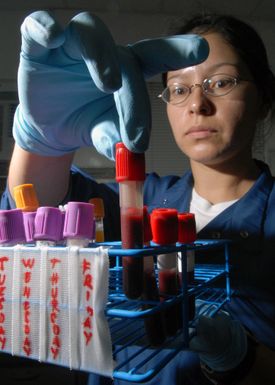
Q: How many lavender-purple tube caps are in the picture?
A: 4